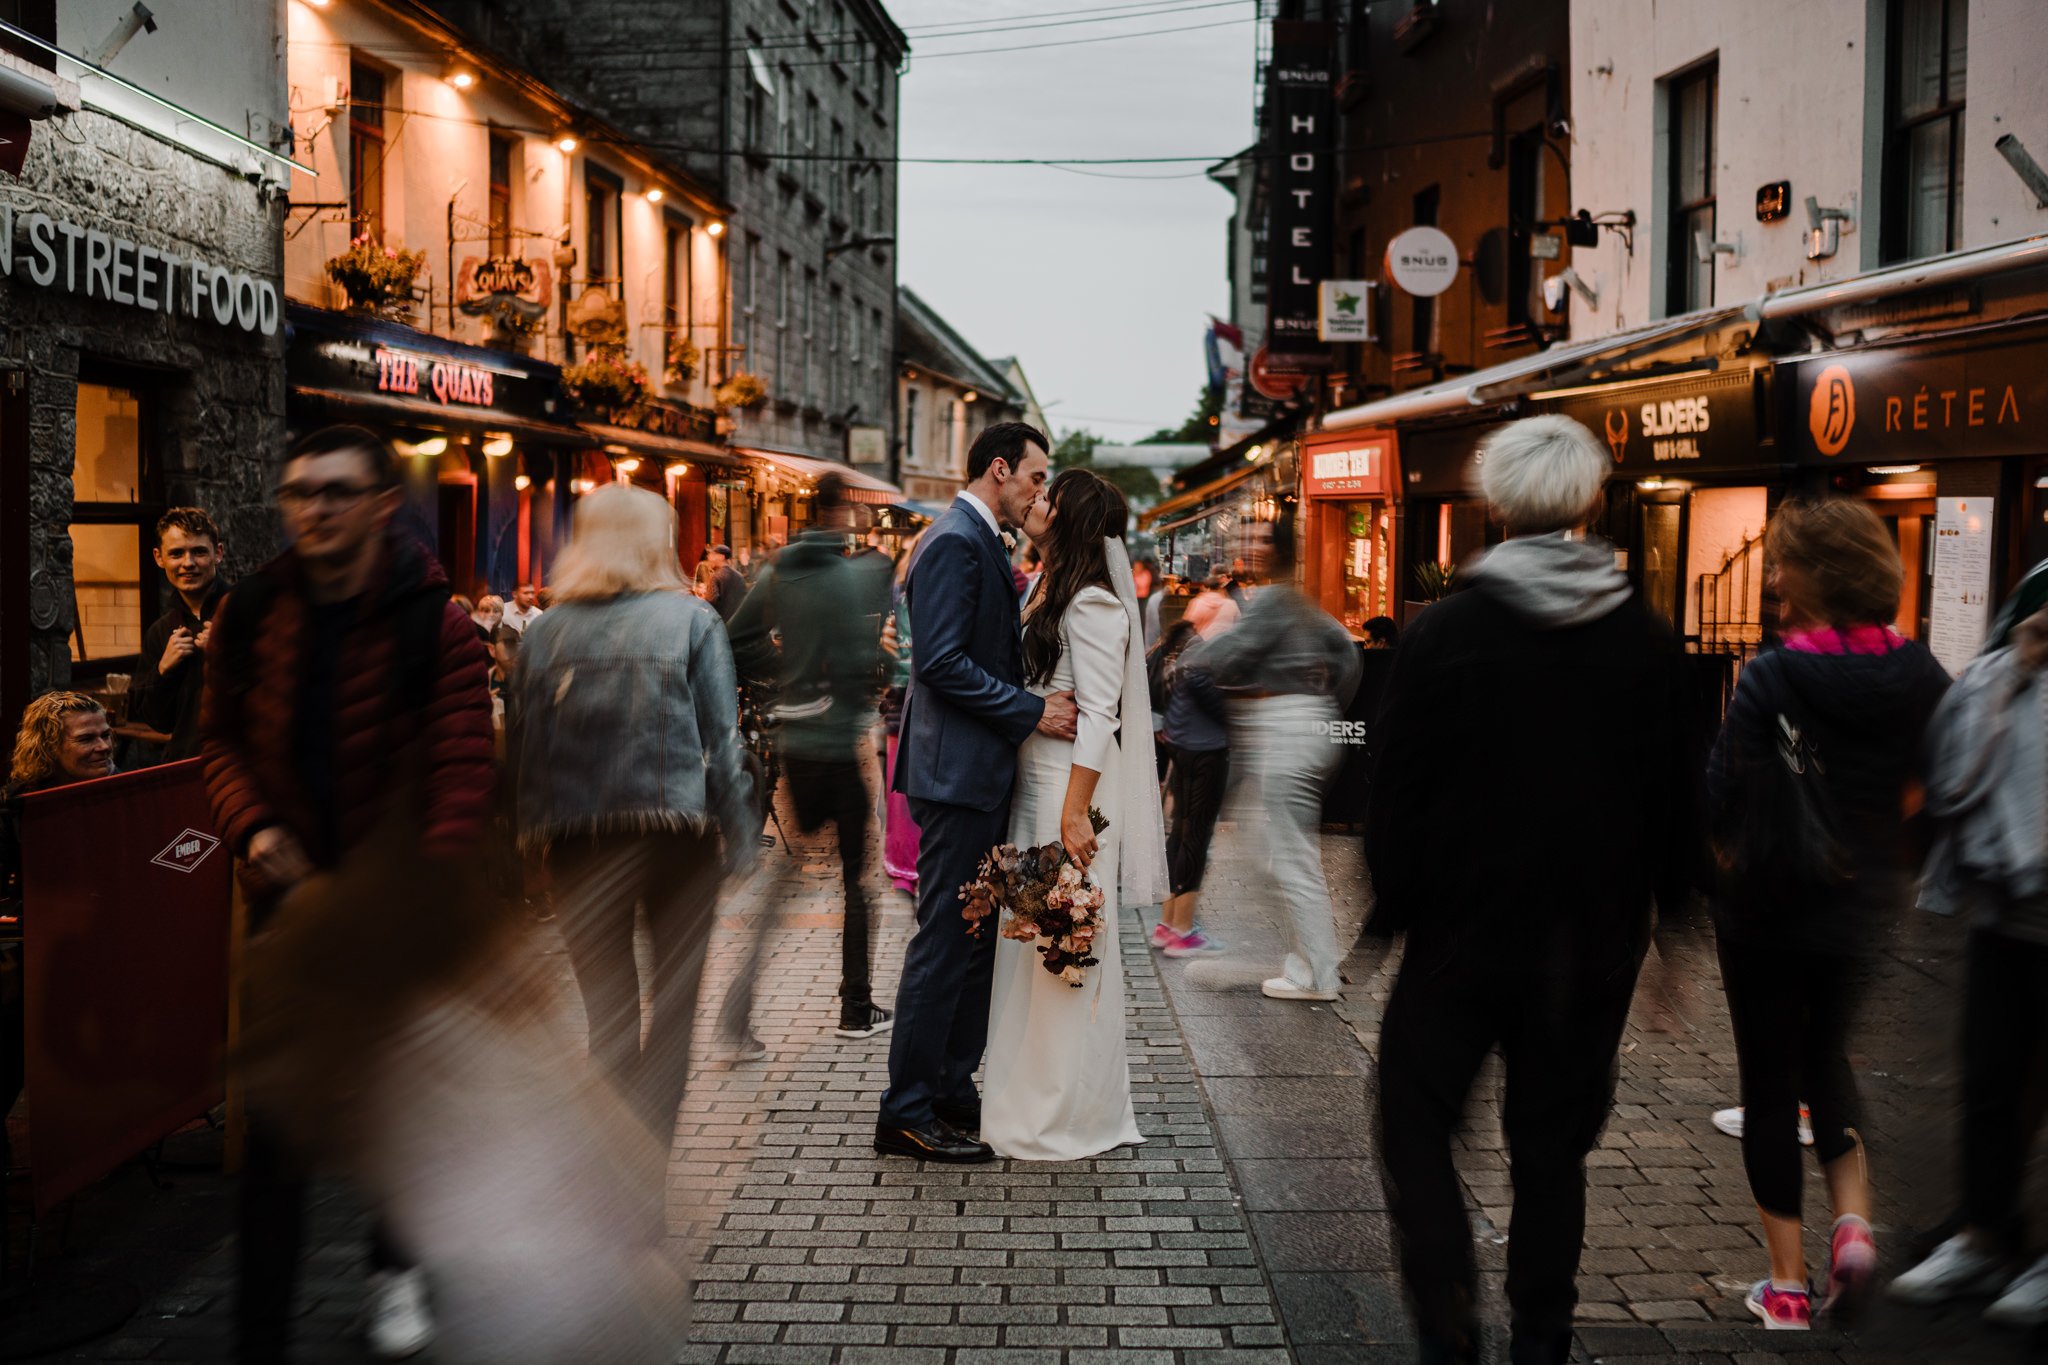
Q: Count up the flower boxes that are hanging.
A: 4